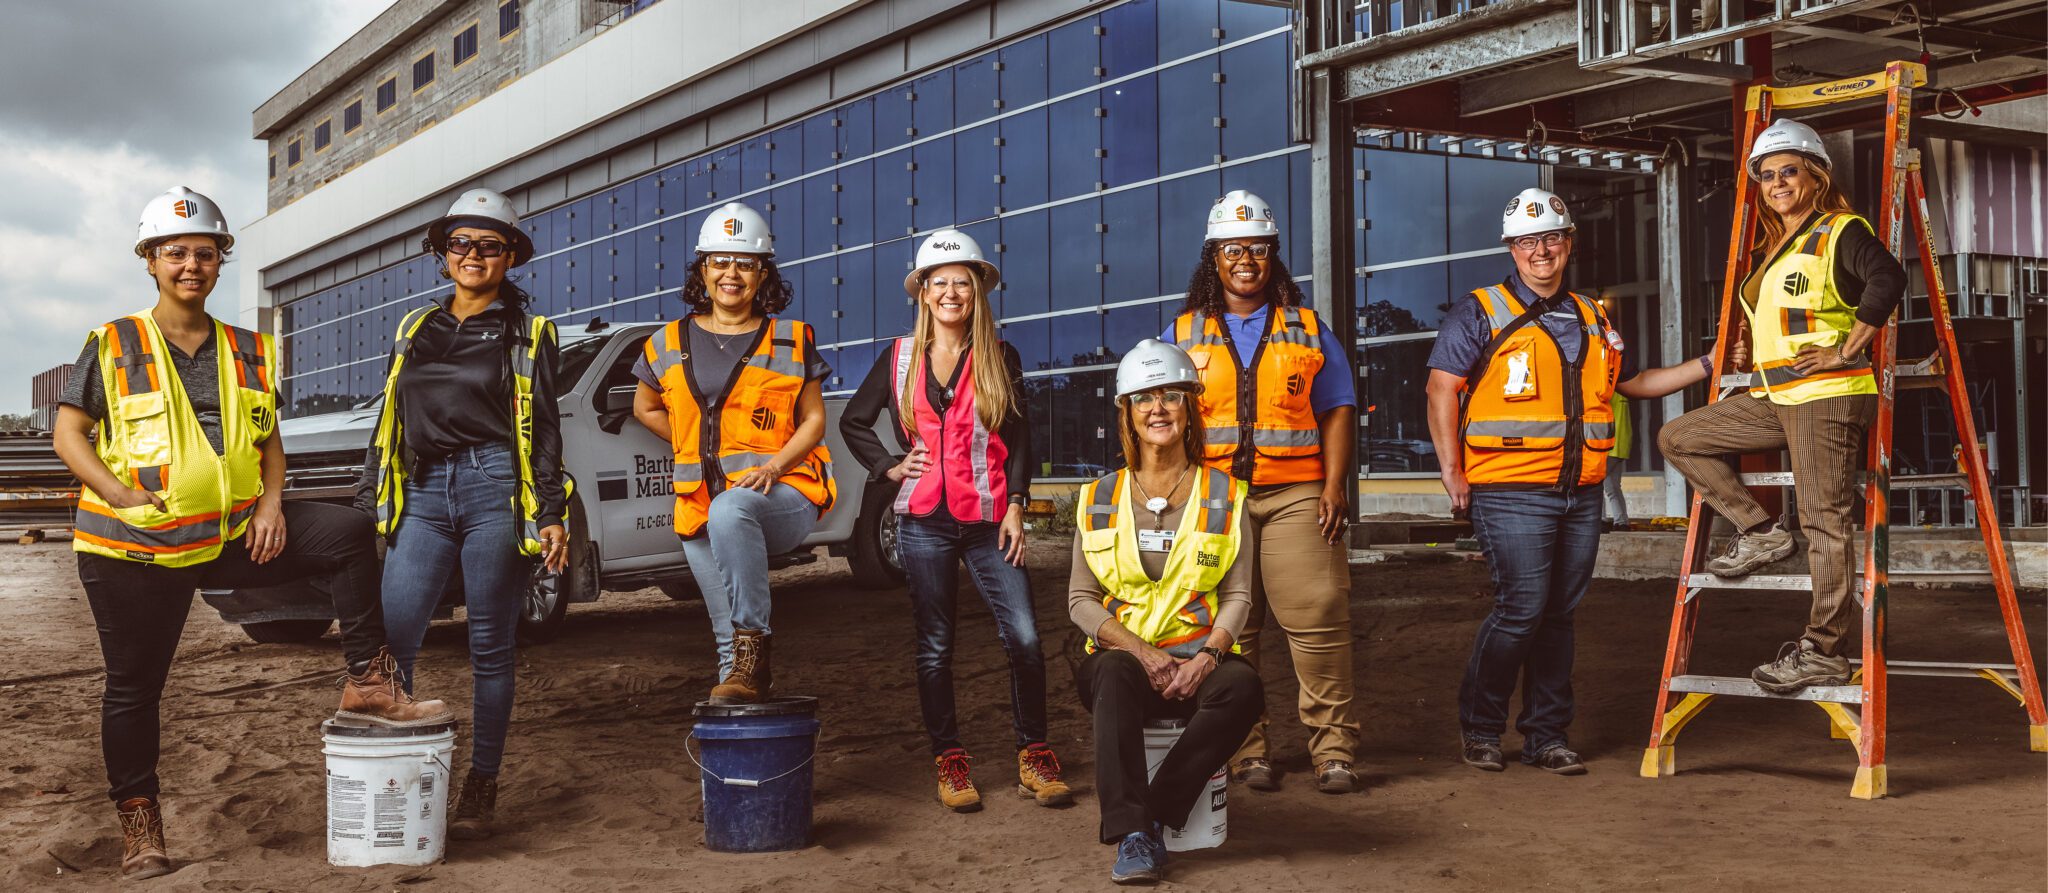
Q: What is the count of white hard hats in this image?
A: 8